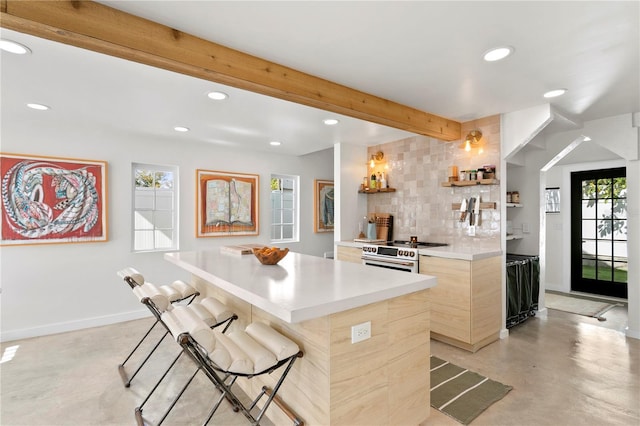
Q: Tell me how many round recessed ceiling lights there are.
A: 8